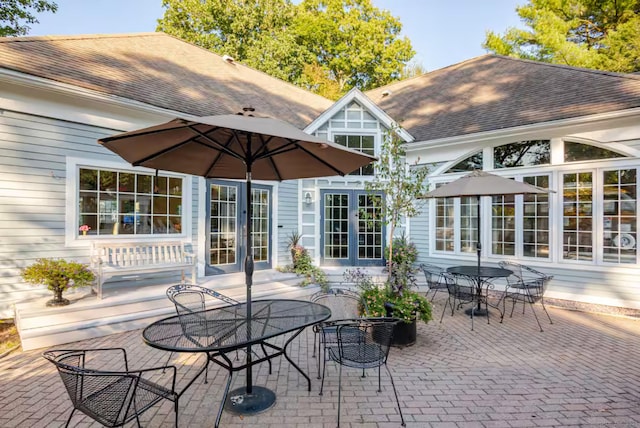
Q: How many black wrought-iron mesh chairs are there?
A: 8